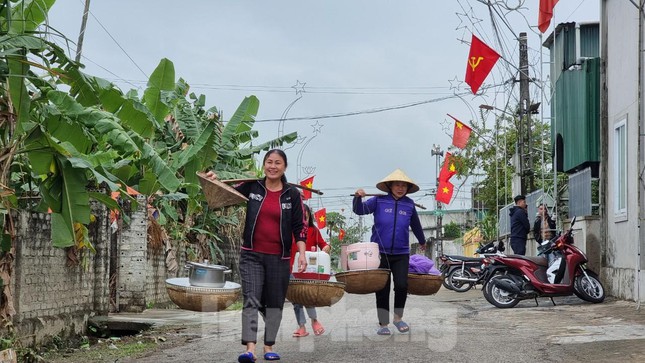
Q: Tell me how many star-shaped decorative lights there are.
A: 5